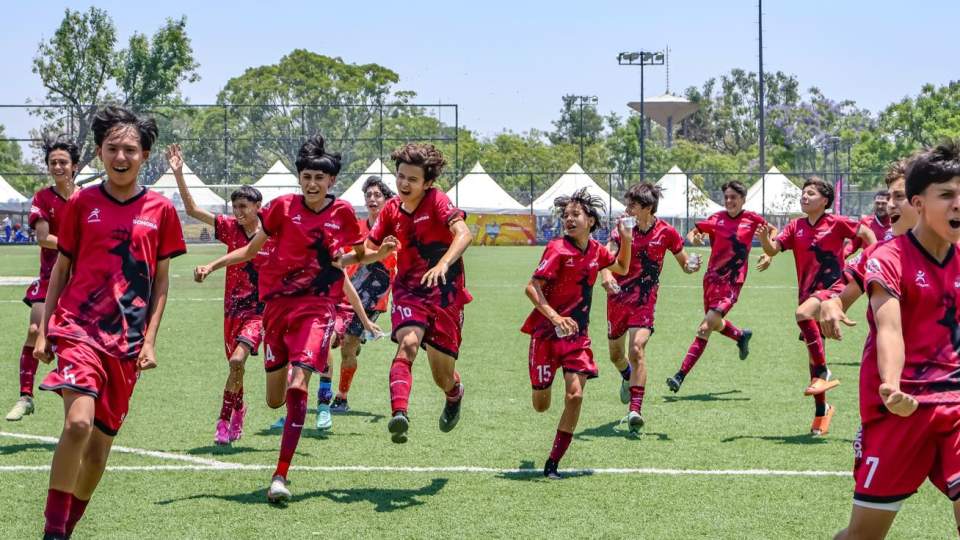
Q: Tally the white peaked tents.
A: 9